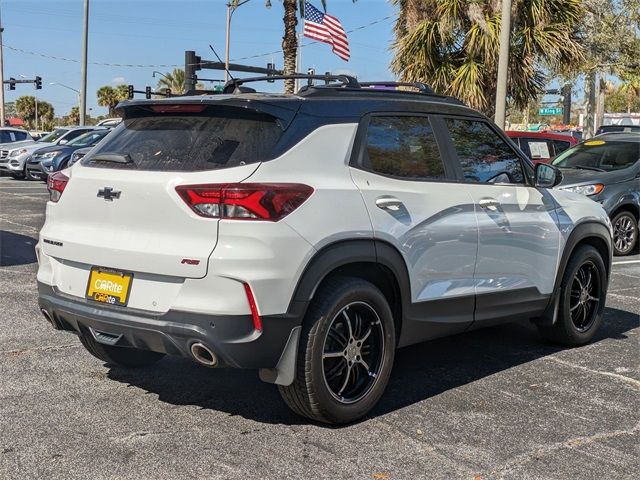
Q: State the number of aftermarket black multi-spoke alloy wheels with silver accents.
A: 2